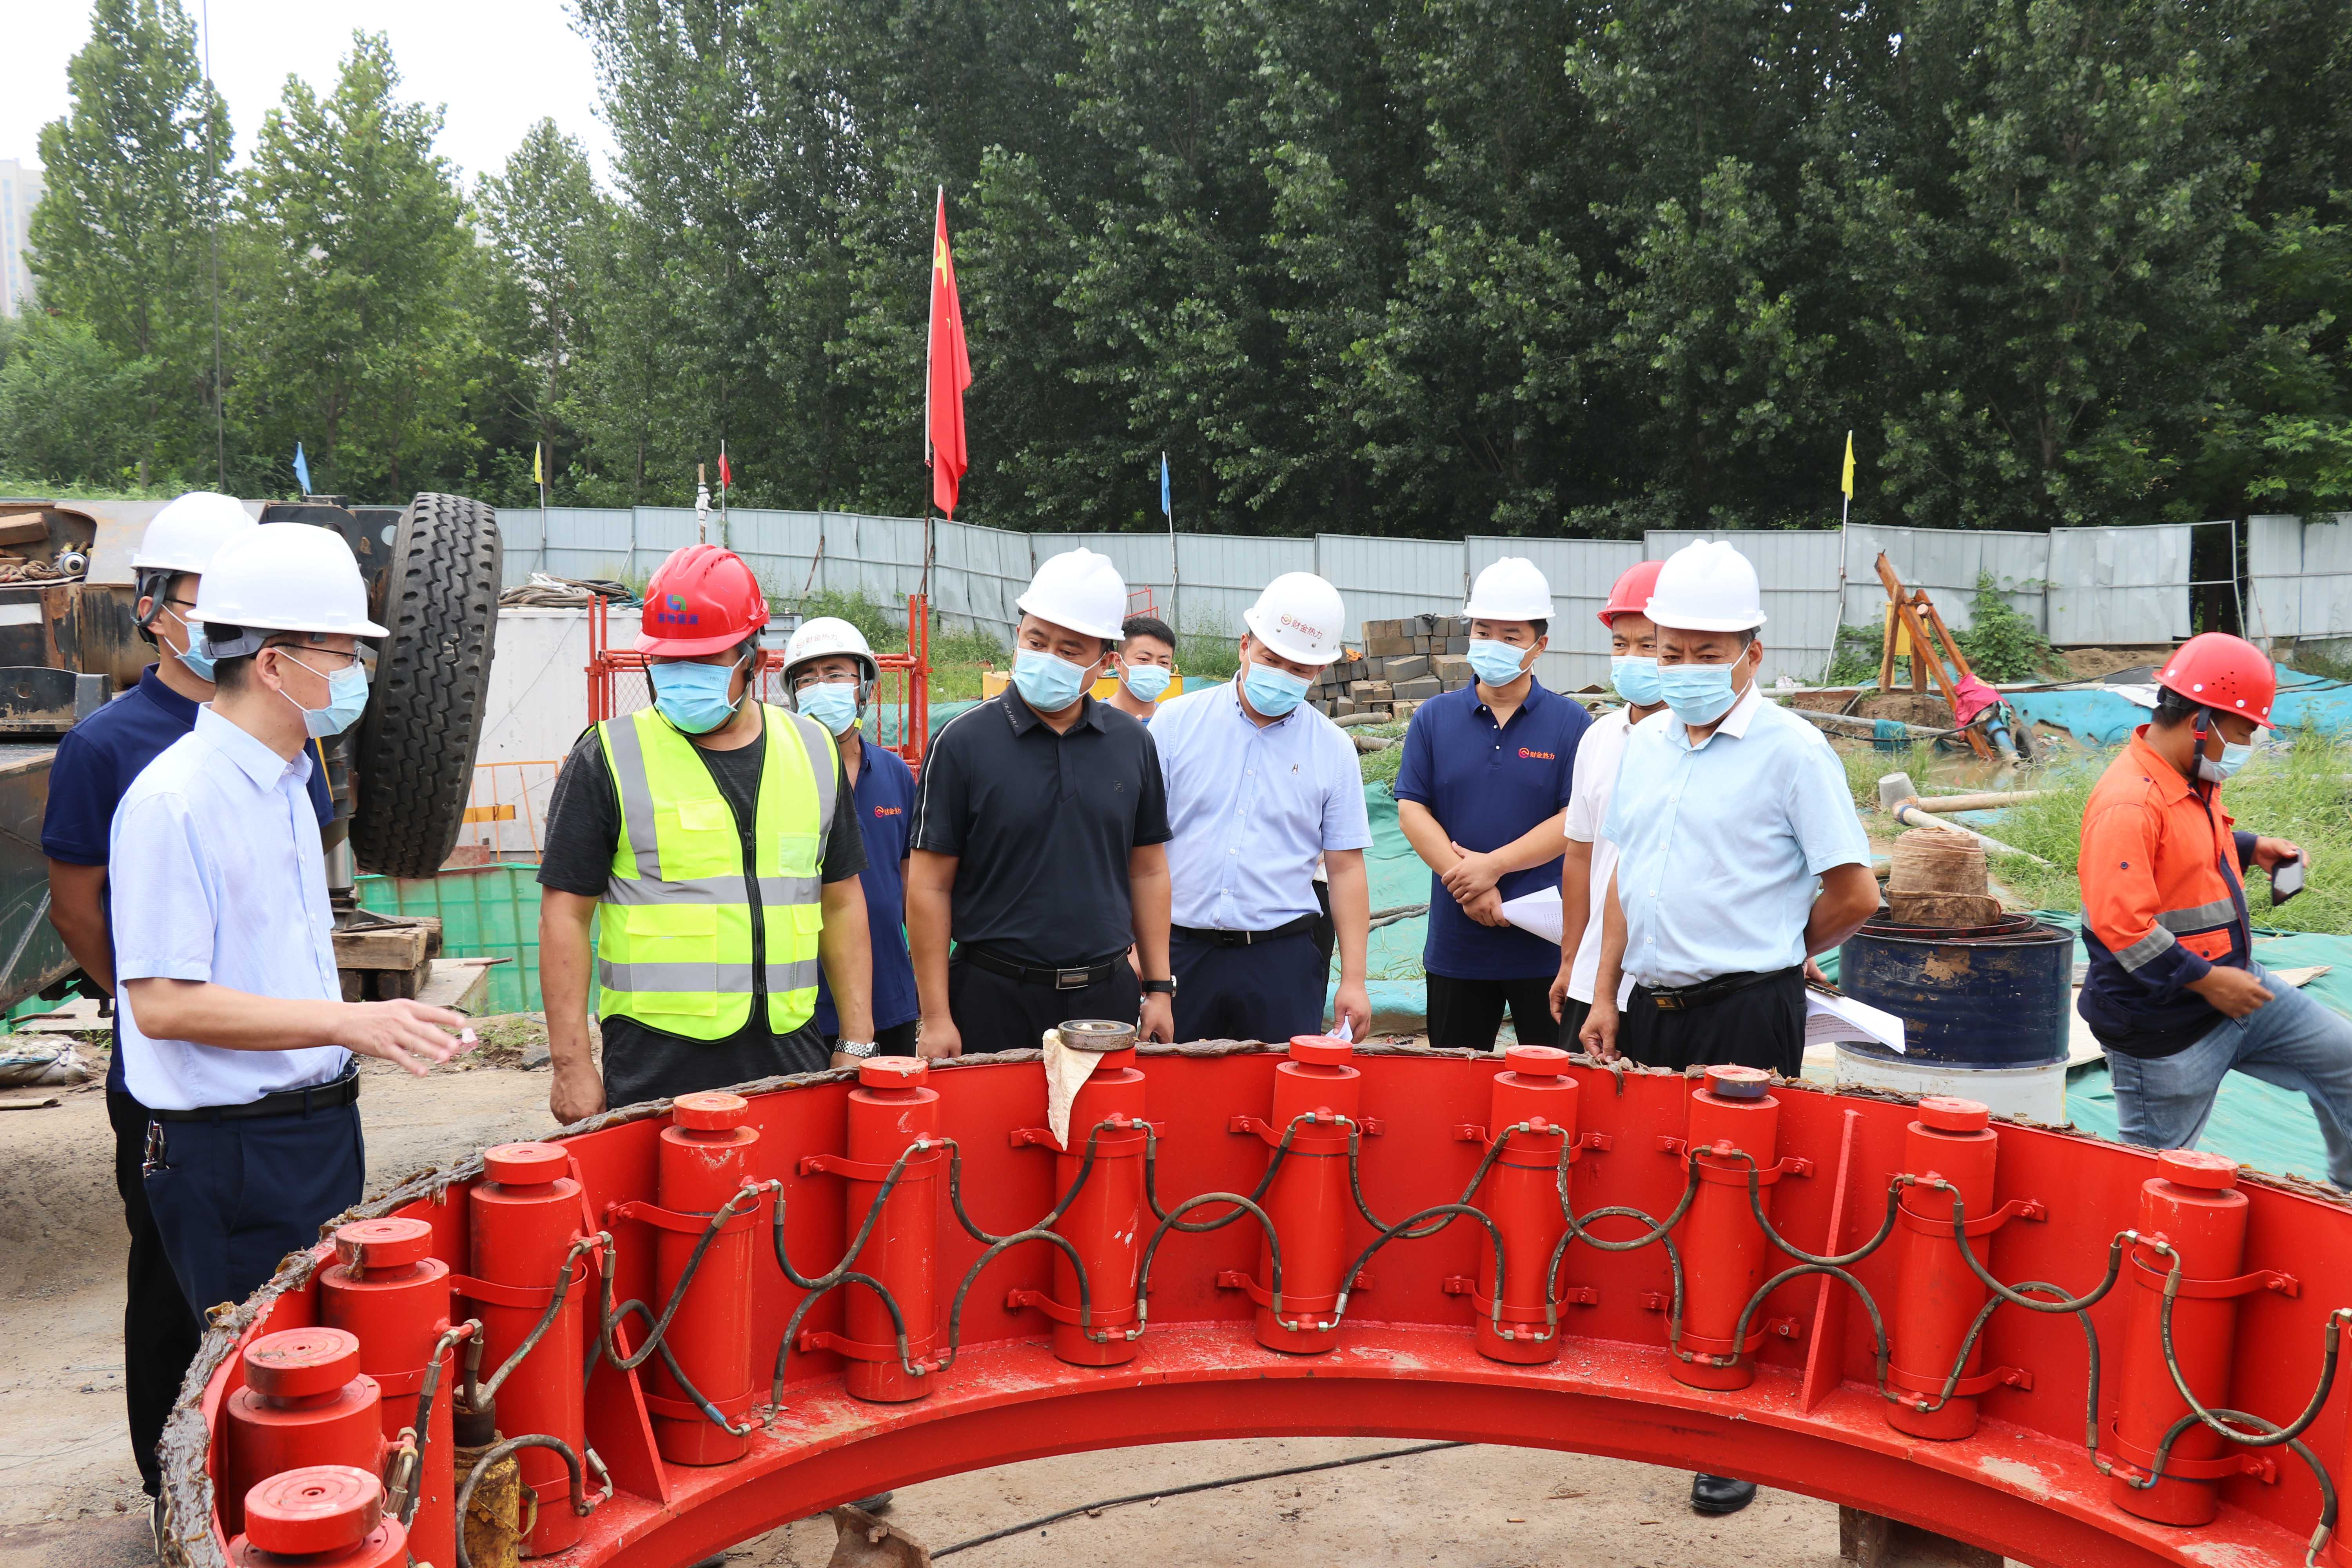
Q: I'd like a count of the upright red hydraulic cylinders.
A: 12